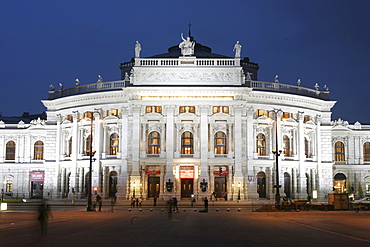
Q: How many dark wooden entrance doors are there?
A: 3